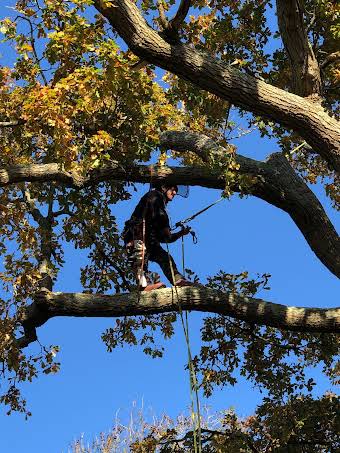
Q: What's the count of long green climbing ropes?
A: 2